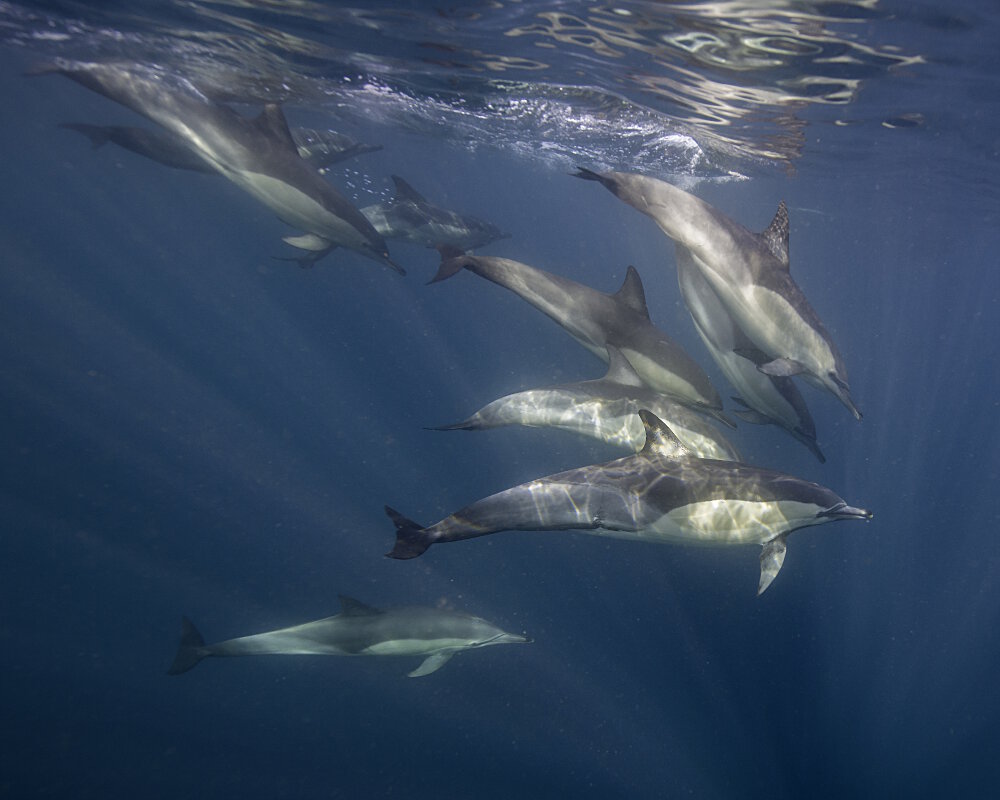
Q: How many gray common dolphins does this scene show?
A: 9